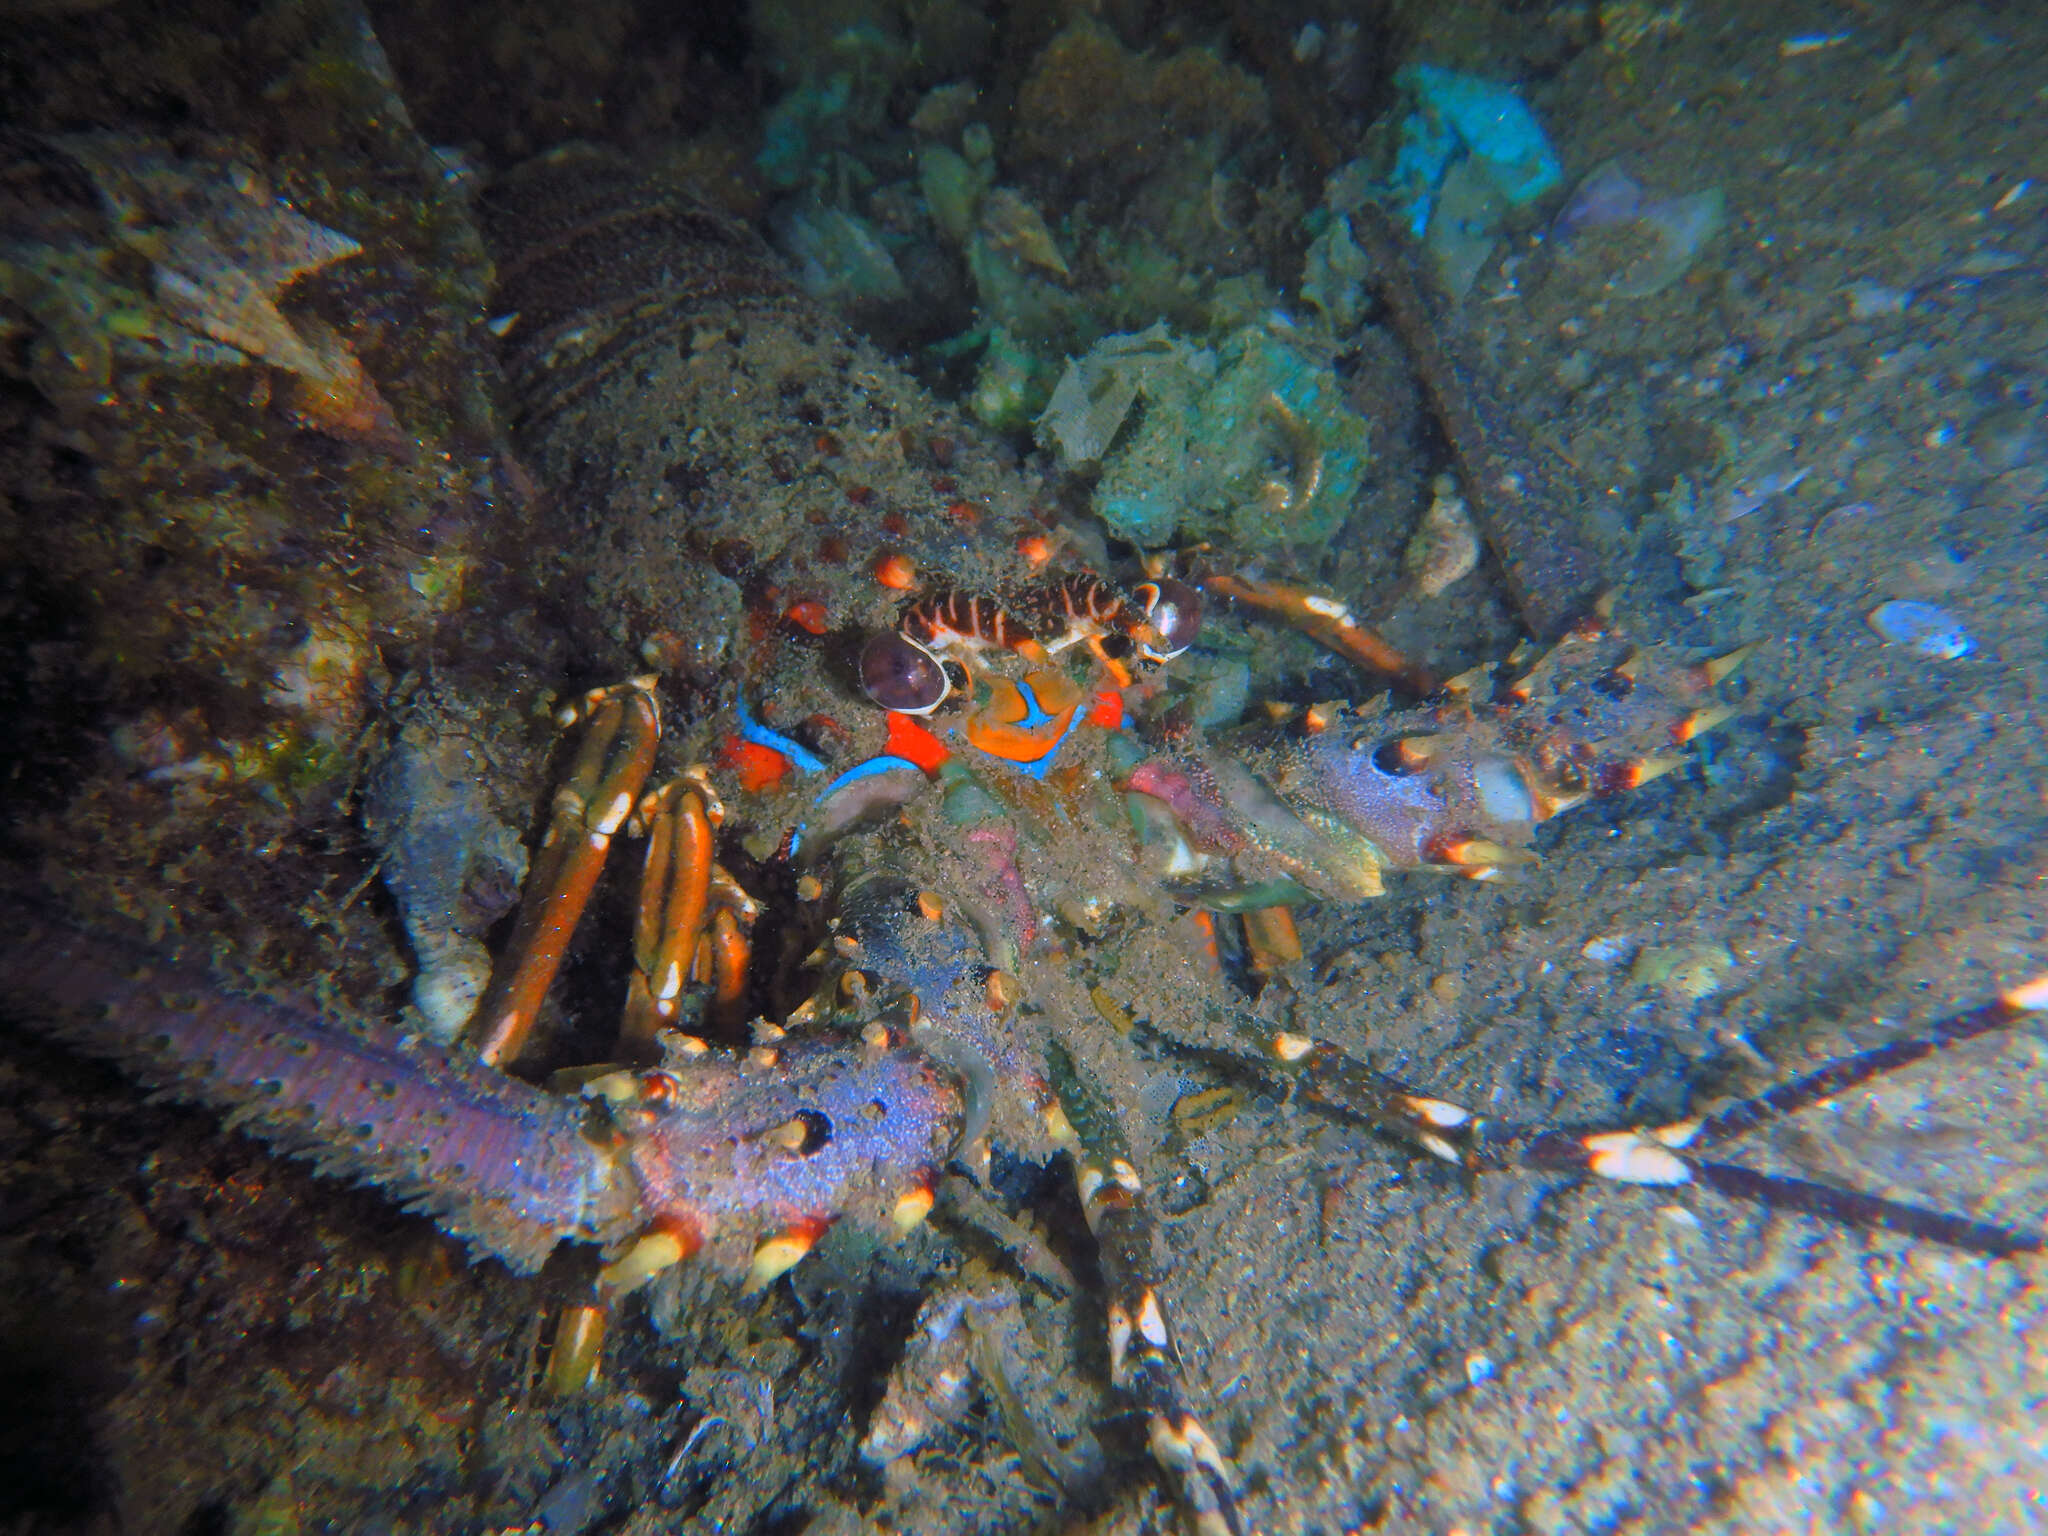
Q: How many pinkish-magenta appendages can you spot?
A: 2